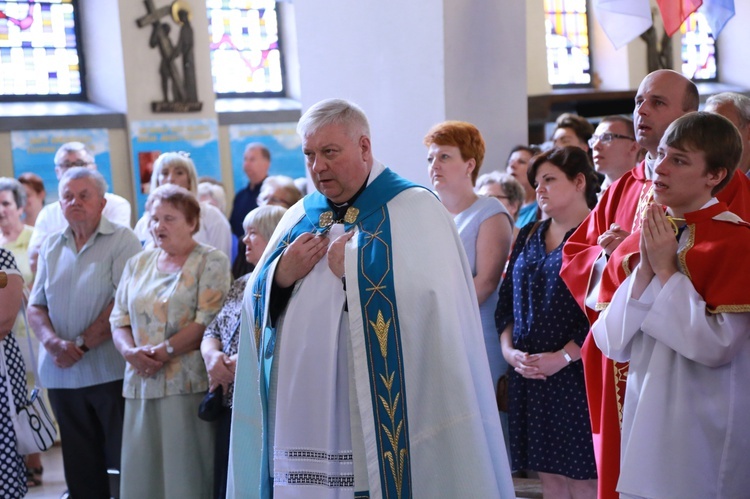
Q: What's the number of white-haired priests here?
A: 1